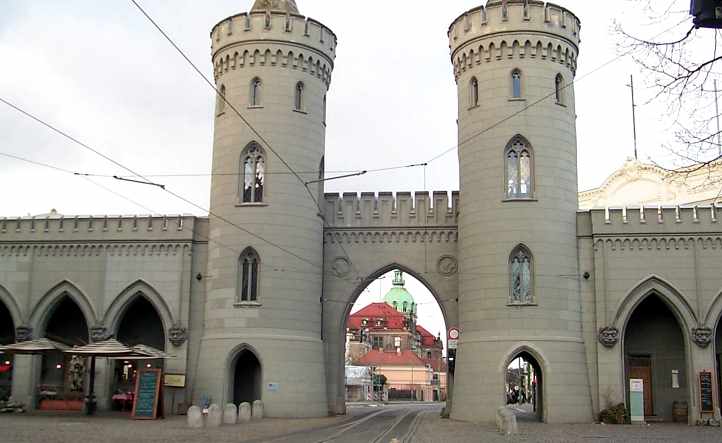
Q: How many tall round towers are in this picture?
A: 2